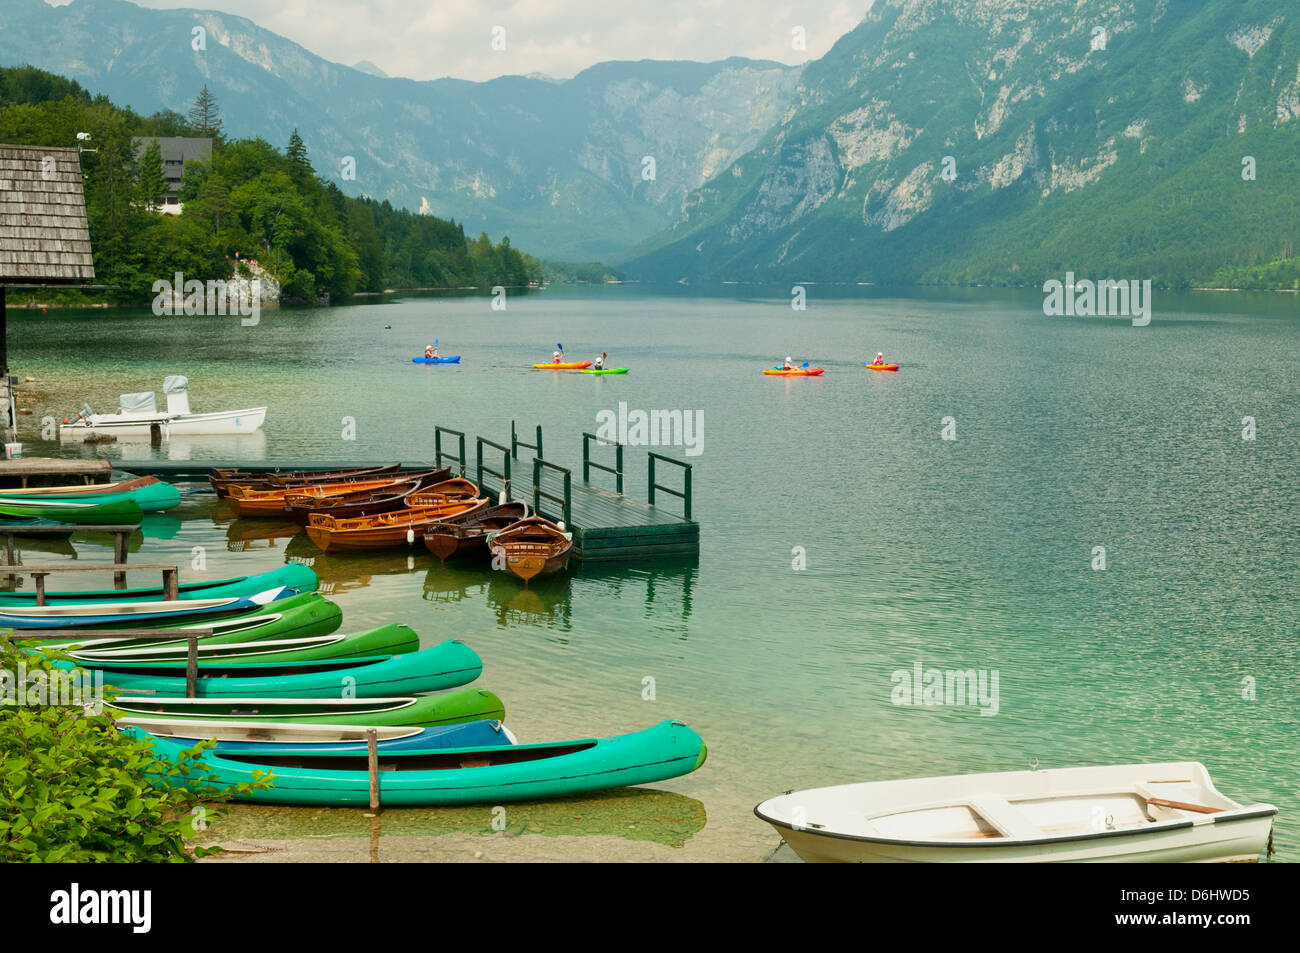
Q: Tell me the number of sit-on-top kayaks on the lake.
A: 5